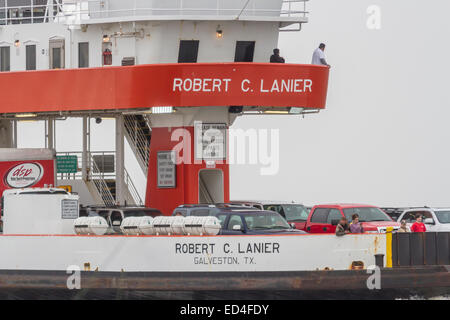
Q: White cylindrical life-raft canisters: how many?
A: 4